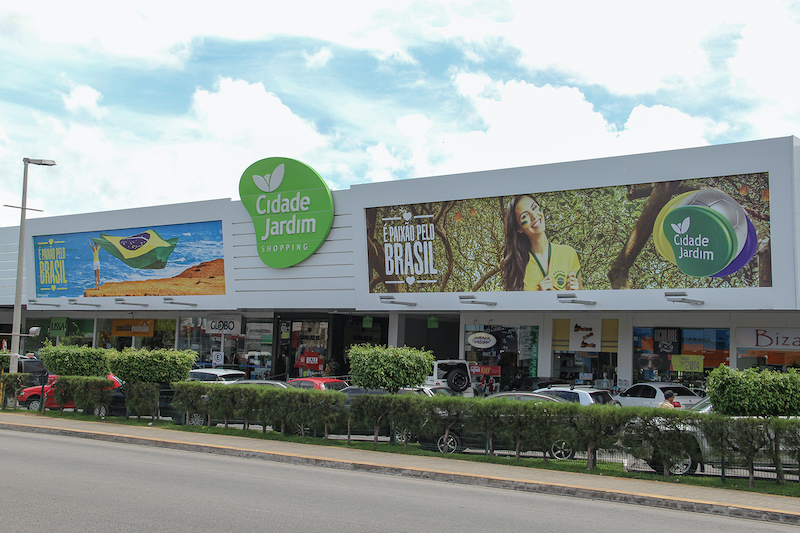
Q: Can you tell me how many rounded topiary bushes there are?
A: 4